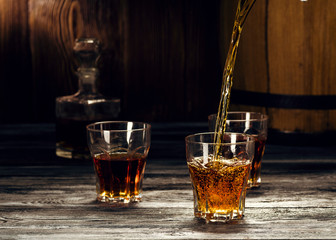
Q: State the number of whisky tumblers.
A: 3